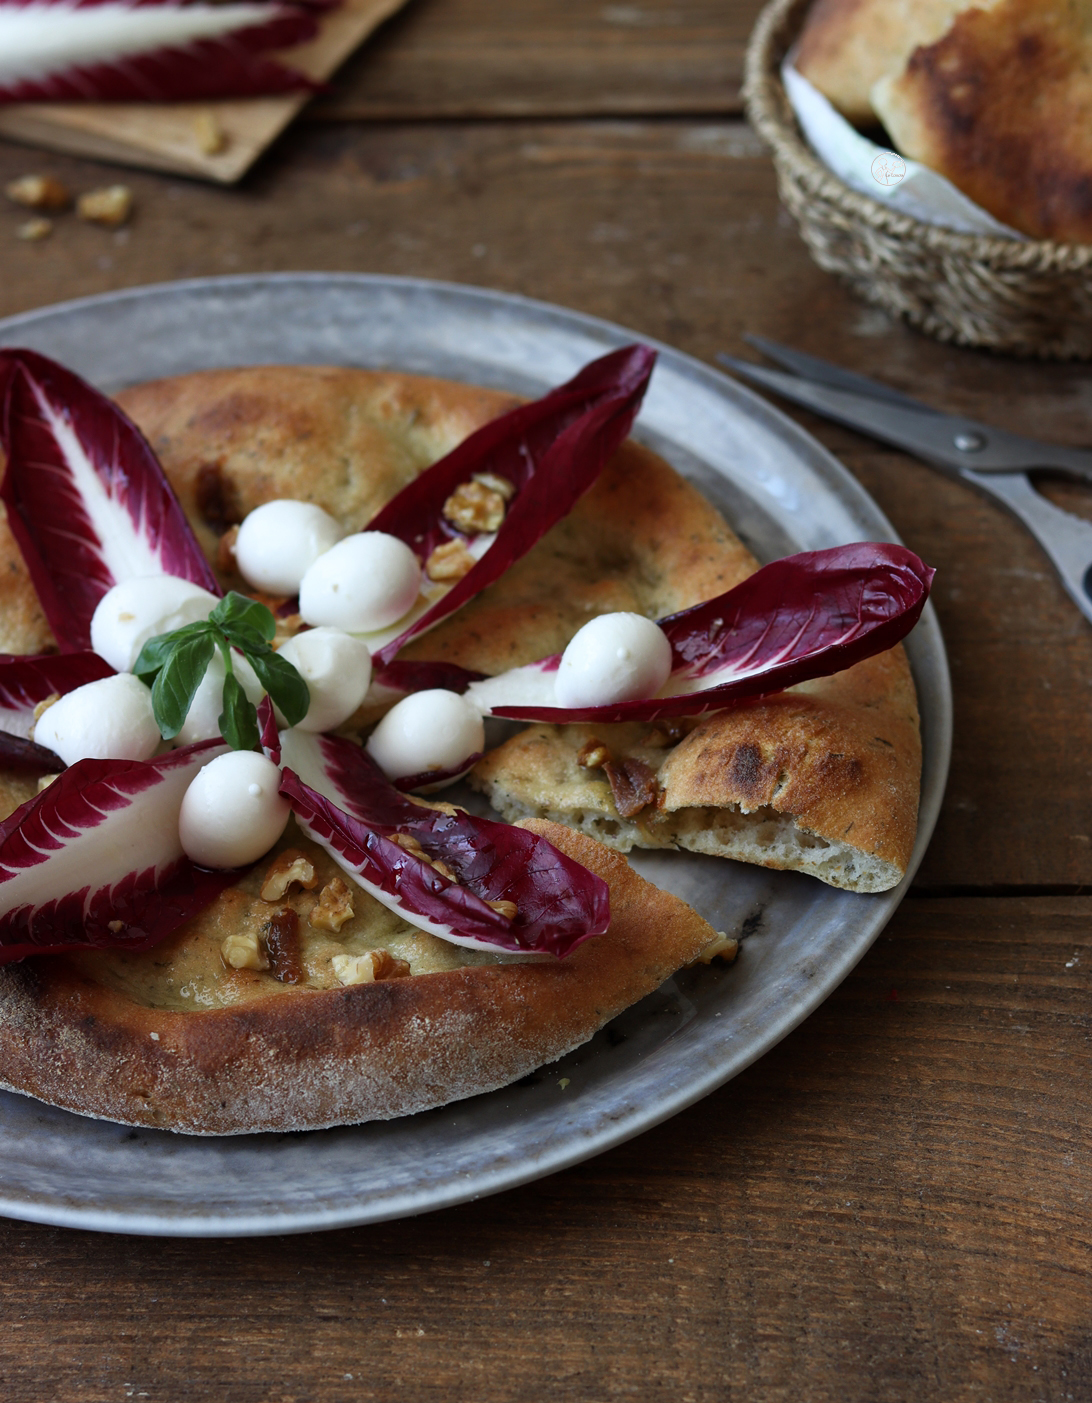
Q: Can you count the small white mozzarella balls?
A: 9